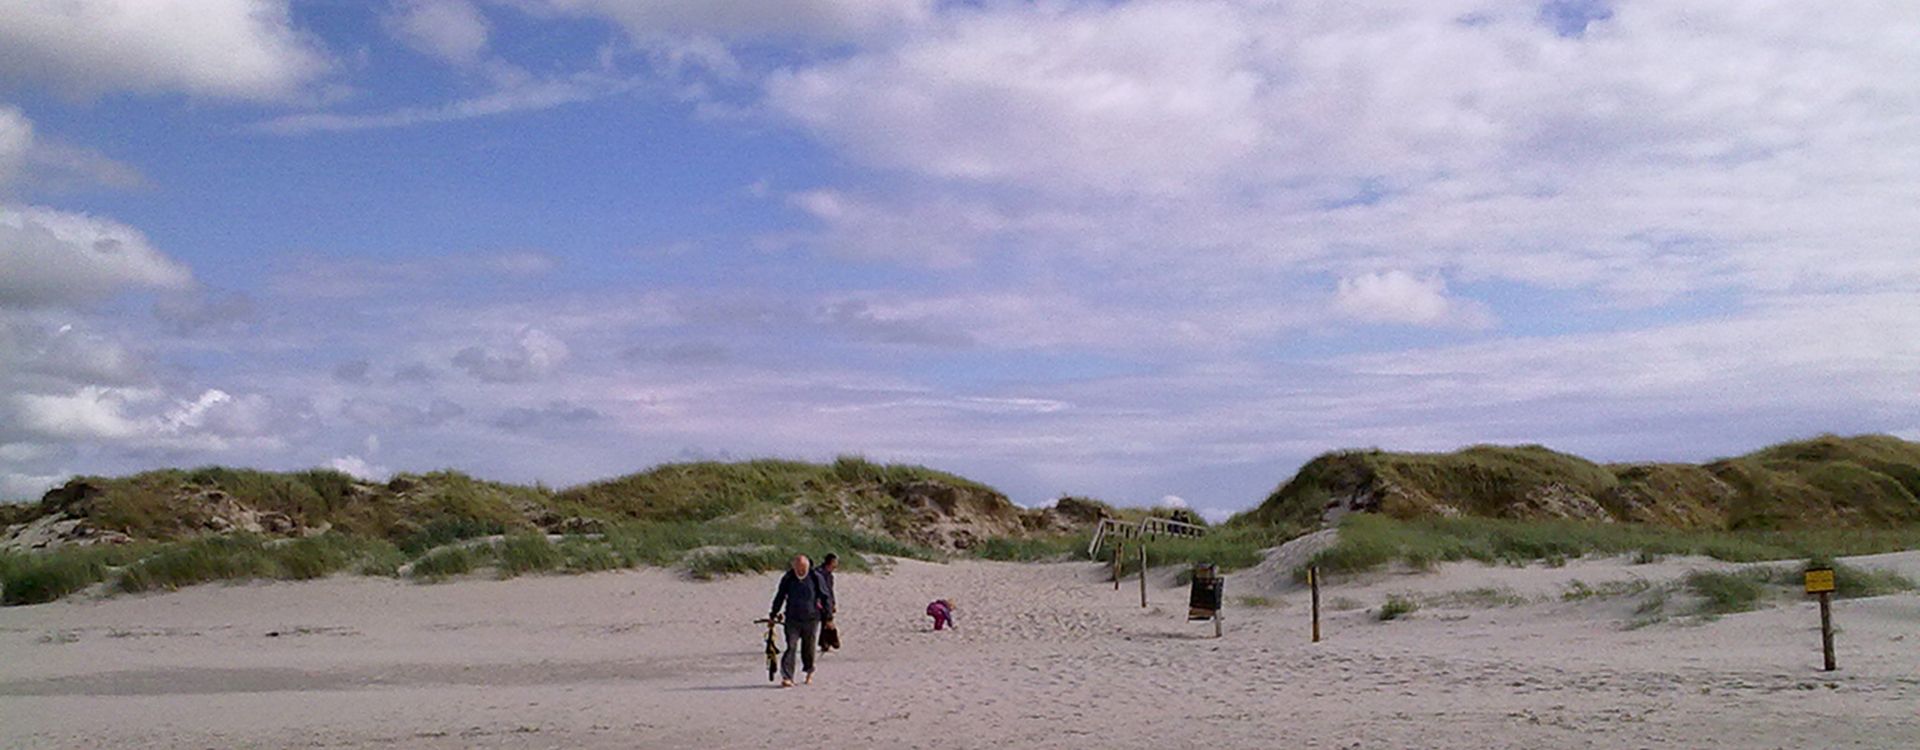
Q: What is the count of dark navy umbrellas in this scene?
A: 0